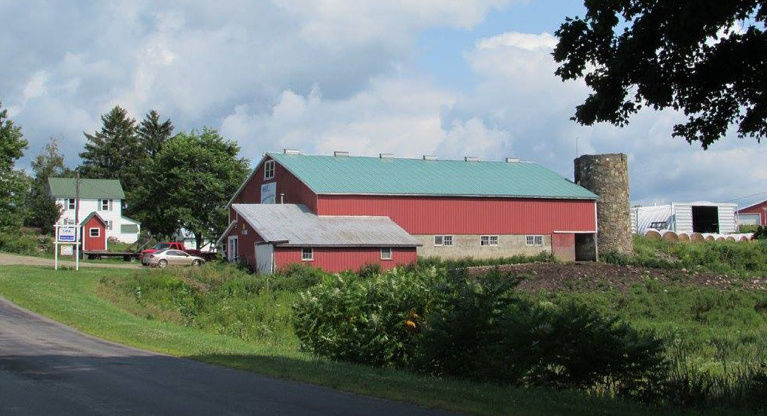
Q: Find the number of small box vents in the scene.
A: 6